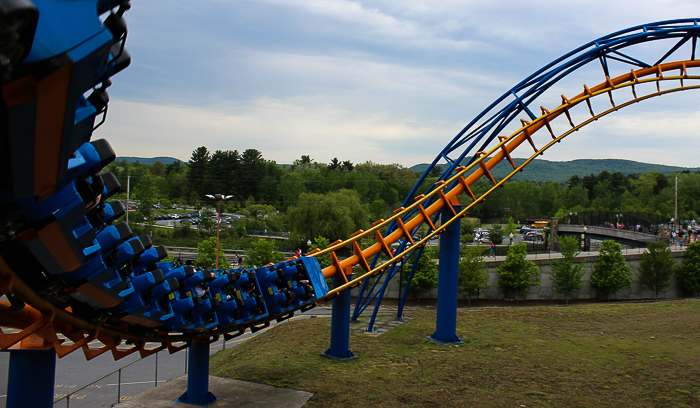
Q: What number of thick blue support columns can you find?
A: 4